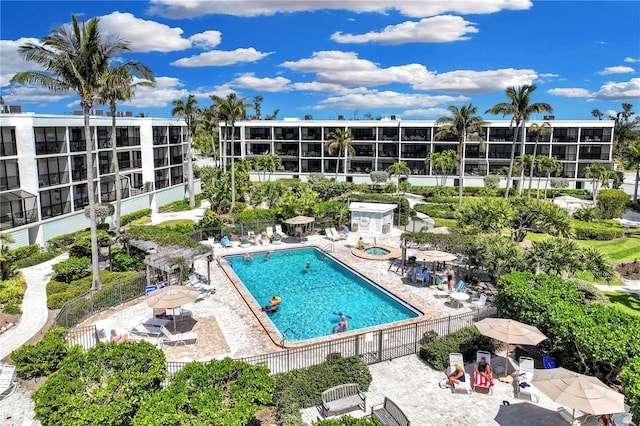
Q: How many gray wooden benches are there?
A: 2